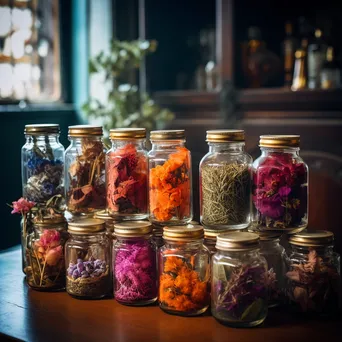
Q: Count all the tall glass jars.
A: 6